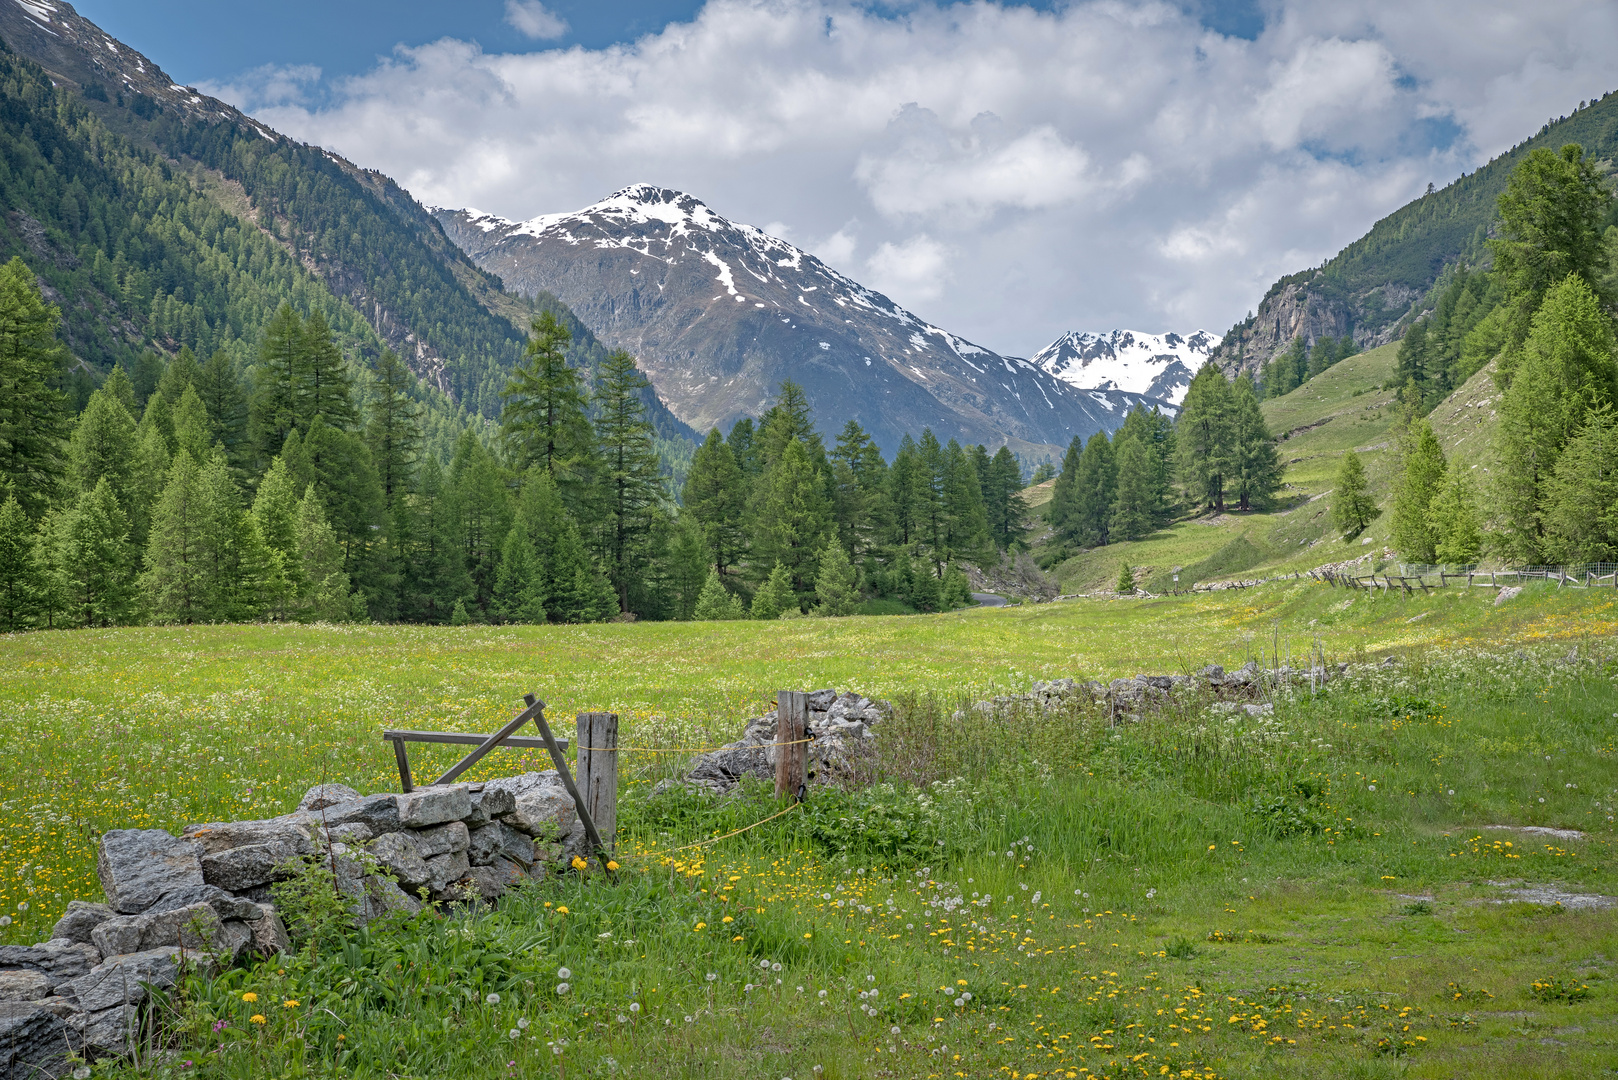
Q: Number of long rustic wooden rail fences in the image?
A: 1